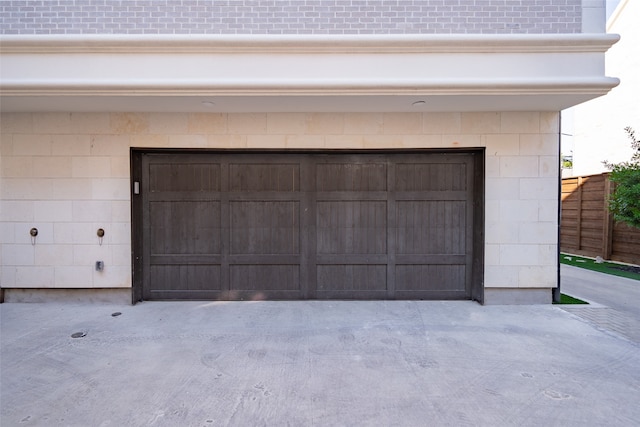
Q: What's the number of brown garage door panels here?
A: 12